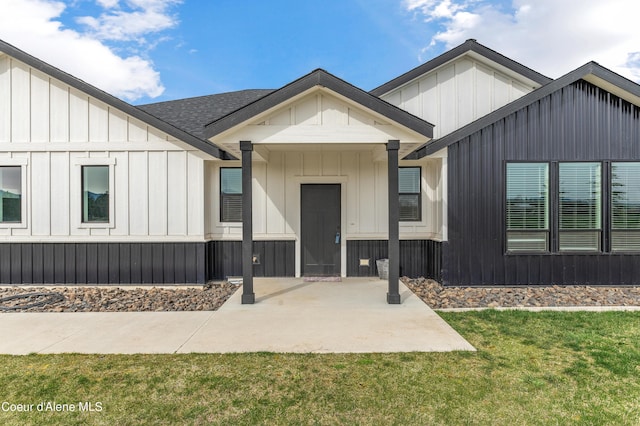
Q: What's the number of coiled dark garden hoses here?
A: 1